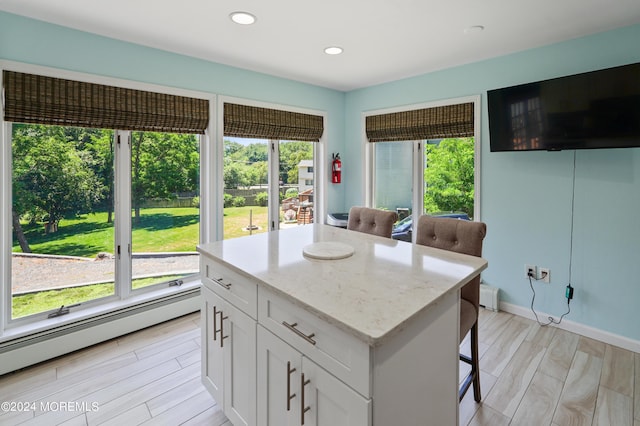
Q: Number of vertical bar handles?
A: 4